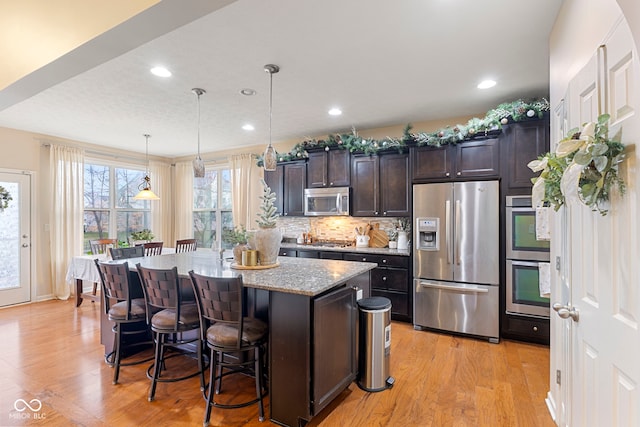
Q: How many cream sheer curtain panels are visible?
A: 4